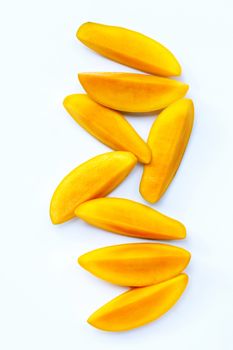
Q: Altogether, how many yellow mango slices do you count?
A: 8